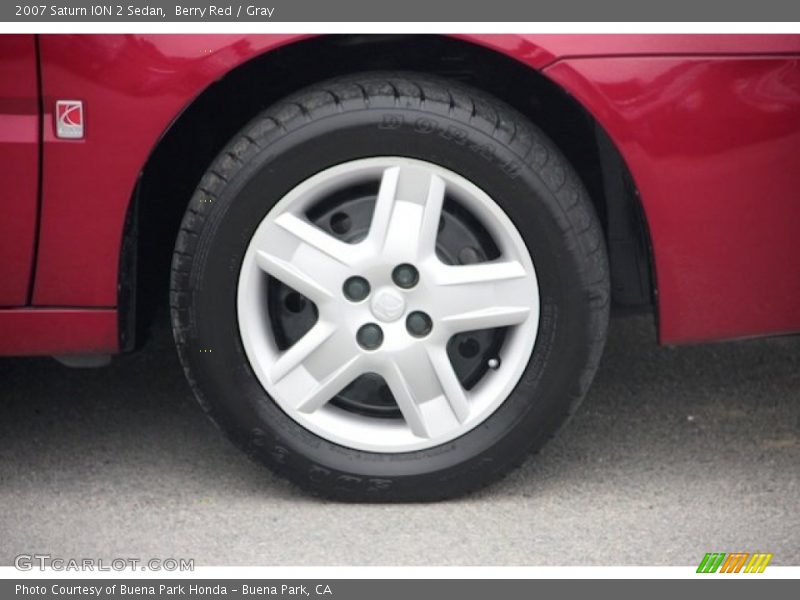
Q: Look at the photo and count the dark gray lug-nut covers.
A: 4